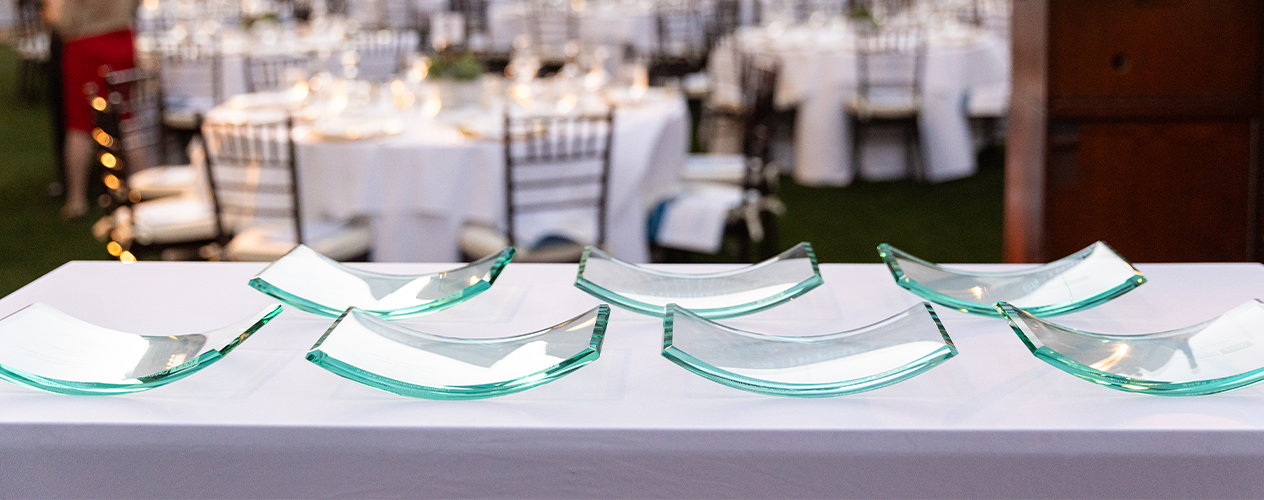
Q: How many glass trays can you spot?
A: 7